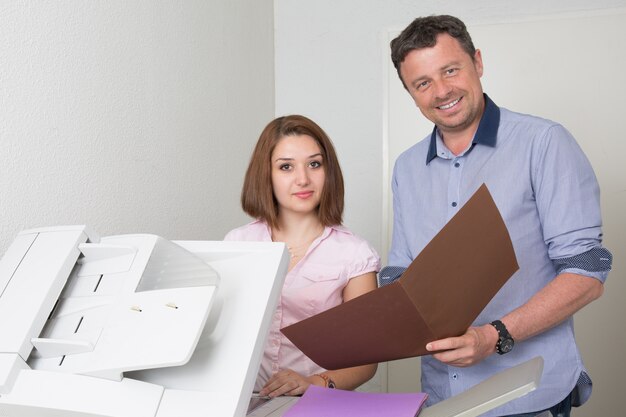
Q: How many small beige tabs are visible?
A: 2